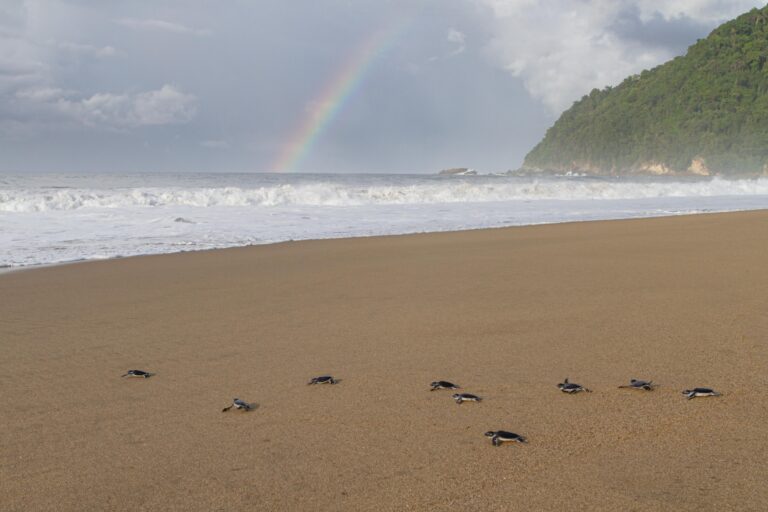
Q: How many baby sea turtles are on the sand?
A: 9